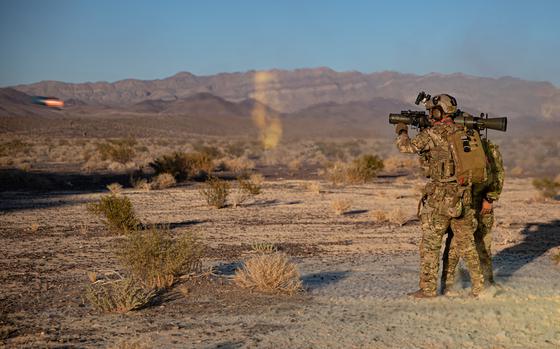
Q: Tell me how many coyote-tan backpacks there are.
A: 1